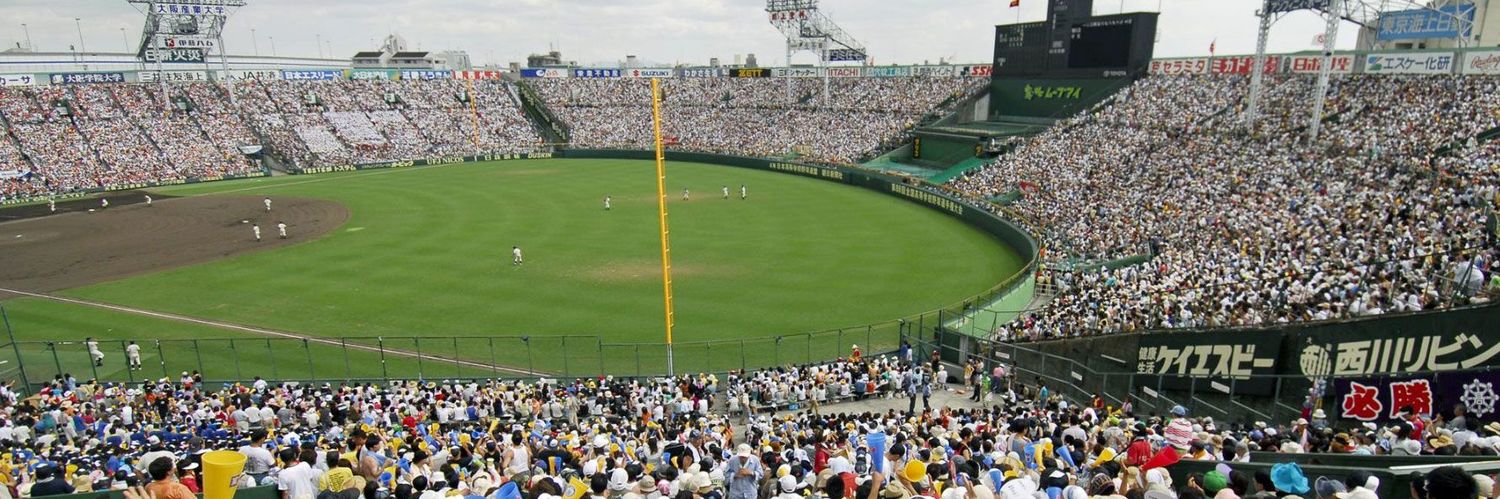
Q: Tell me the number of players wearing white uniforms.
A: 13